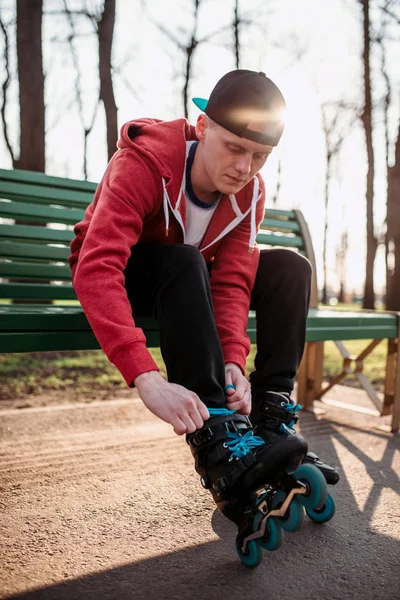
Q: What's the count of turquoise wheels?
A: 5